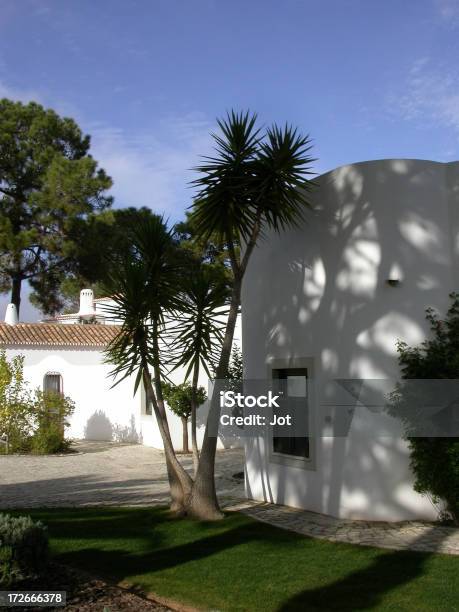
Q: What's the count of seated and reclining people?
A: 0